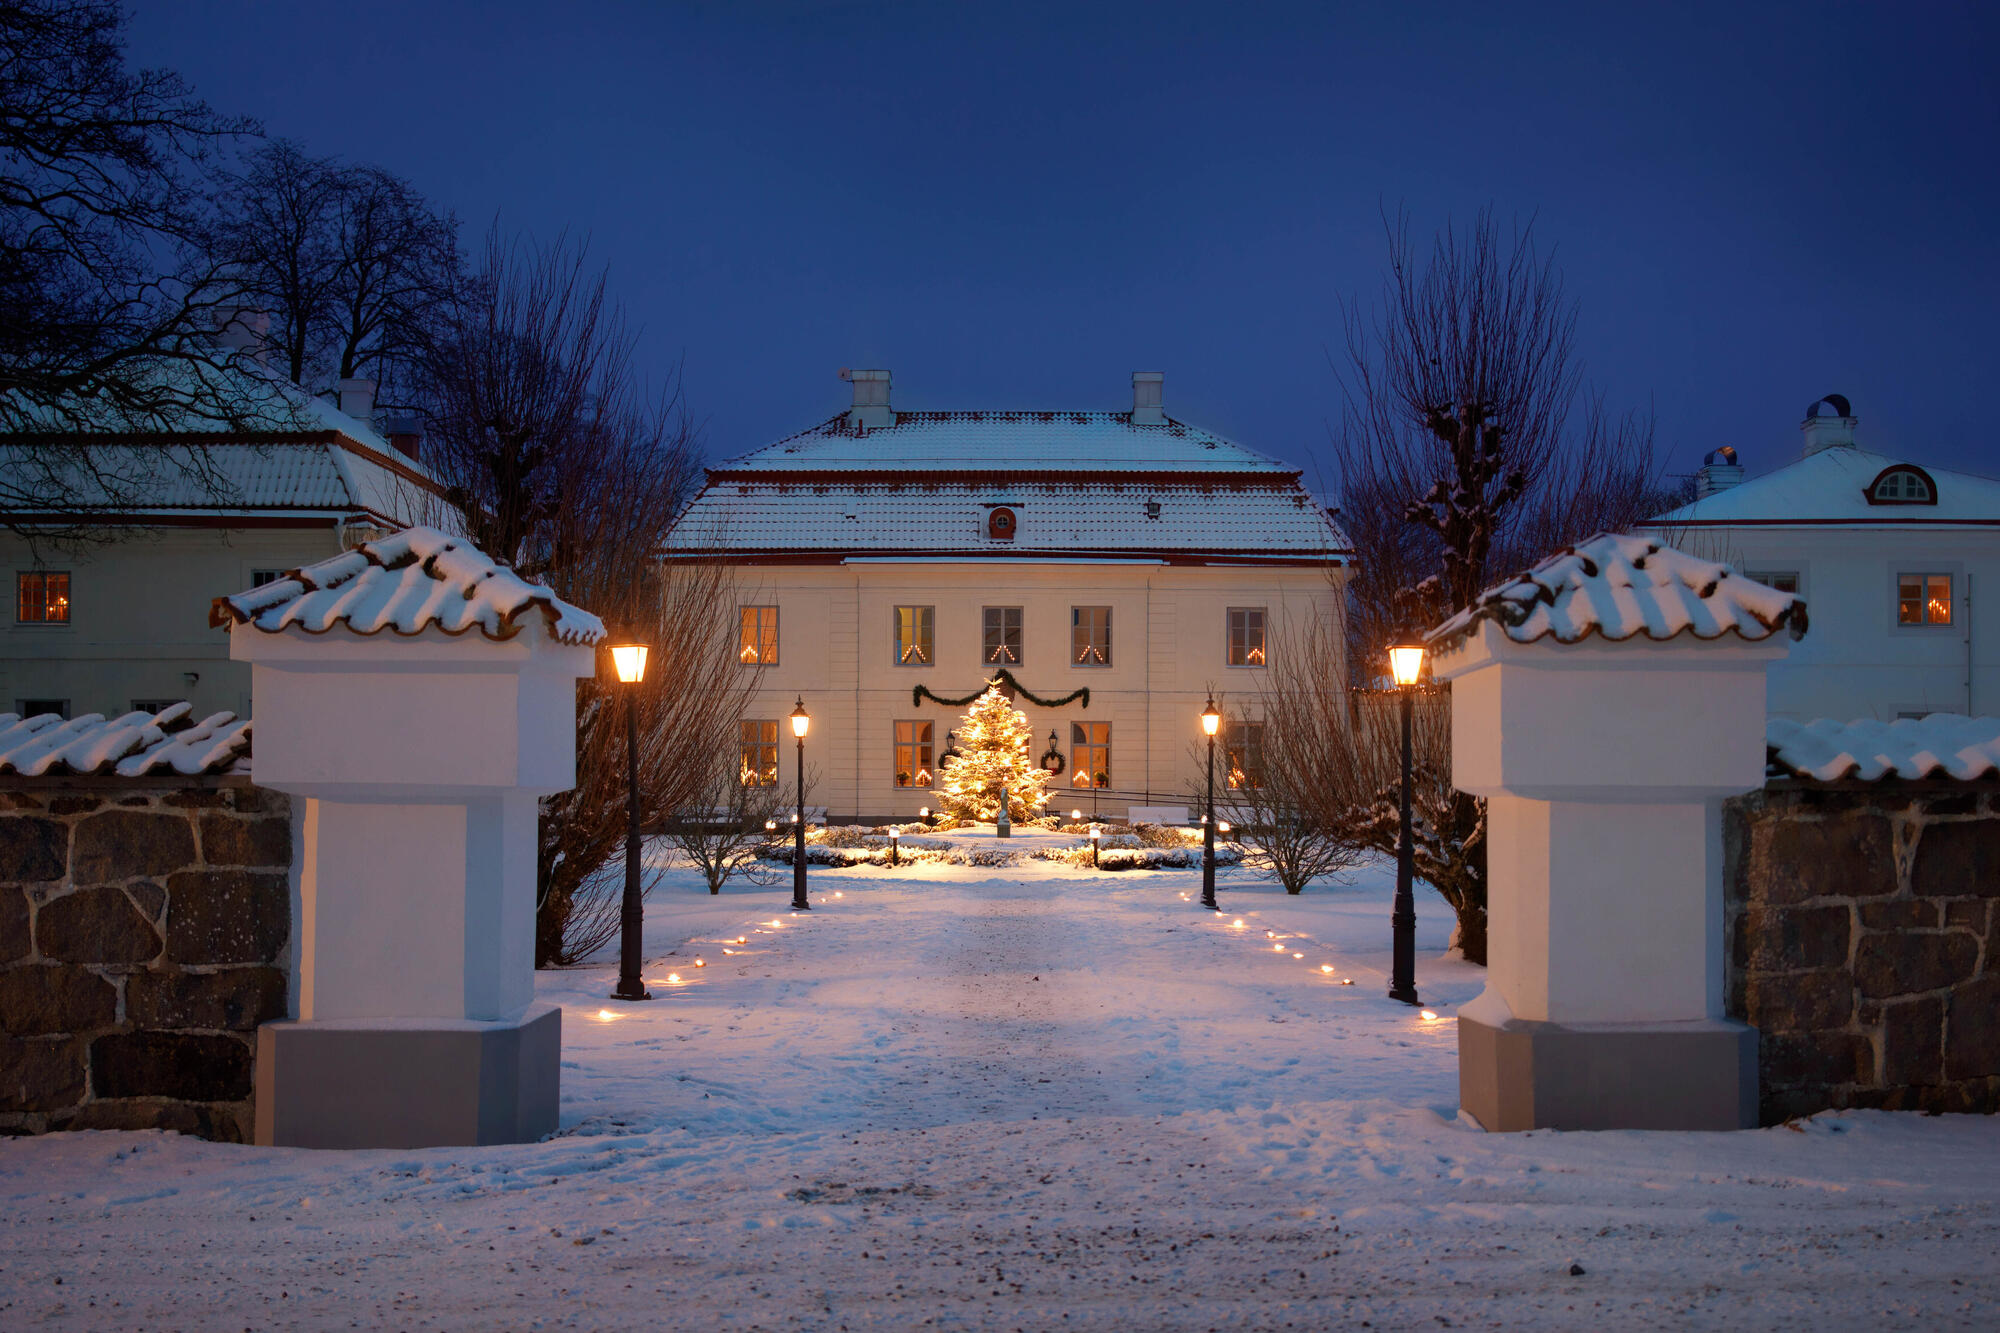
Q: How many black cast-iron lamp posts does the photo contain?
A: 4